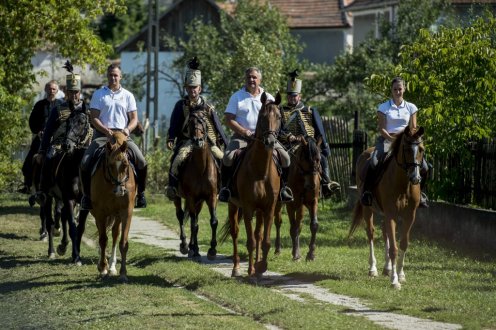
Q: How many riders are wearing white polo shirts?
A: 3